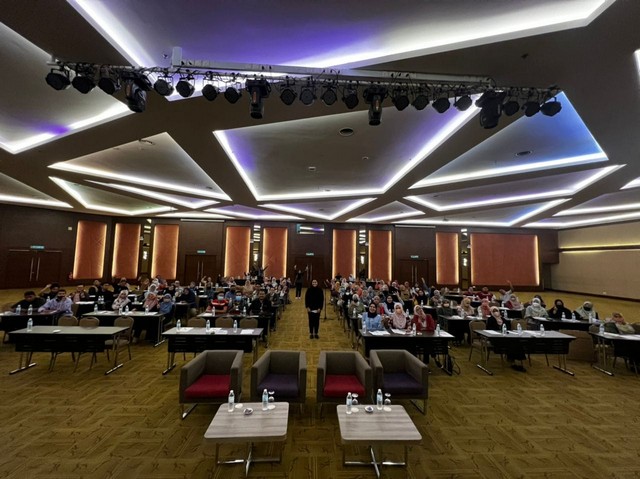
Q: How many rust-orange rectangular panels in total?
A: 9